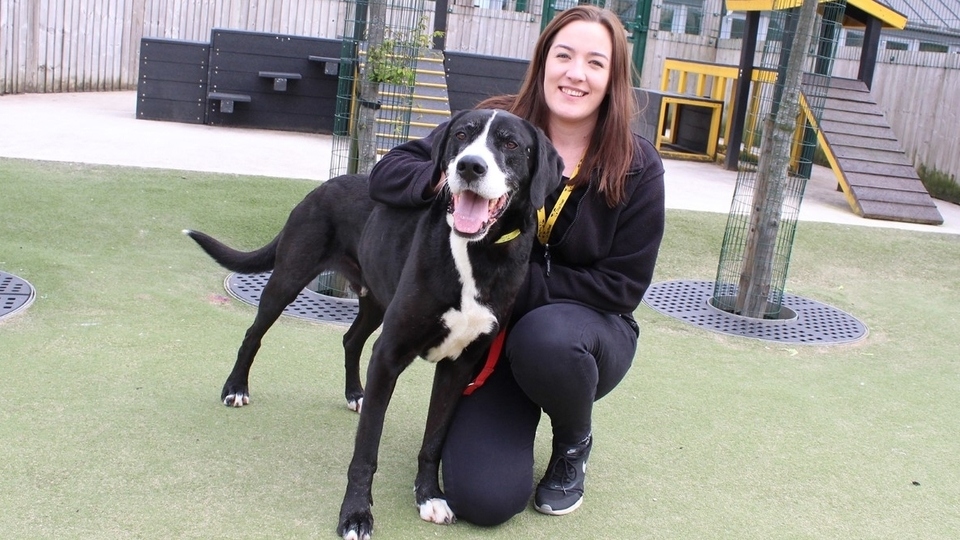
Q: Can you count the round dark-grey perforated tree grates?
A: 3